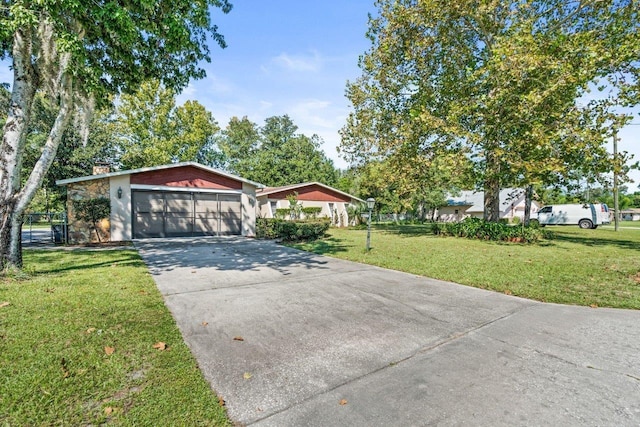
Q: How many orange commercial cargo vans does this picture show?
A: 0